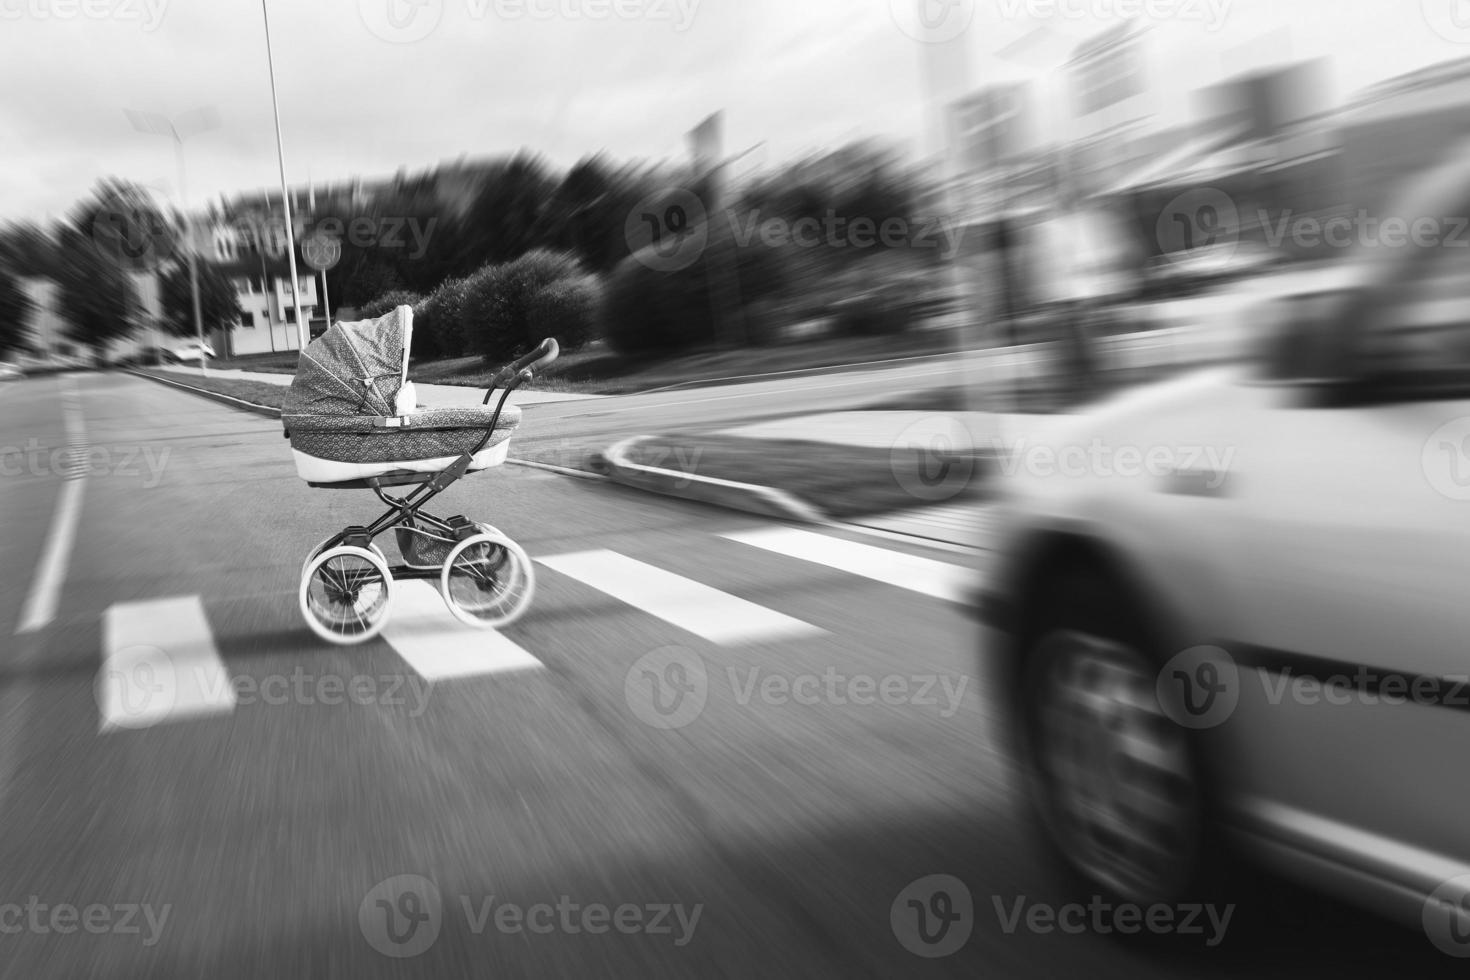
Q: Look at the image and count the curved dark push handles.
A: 1